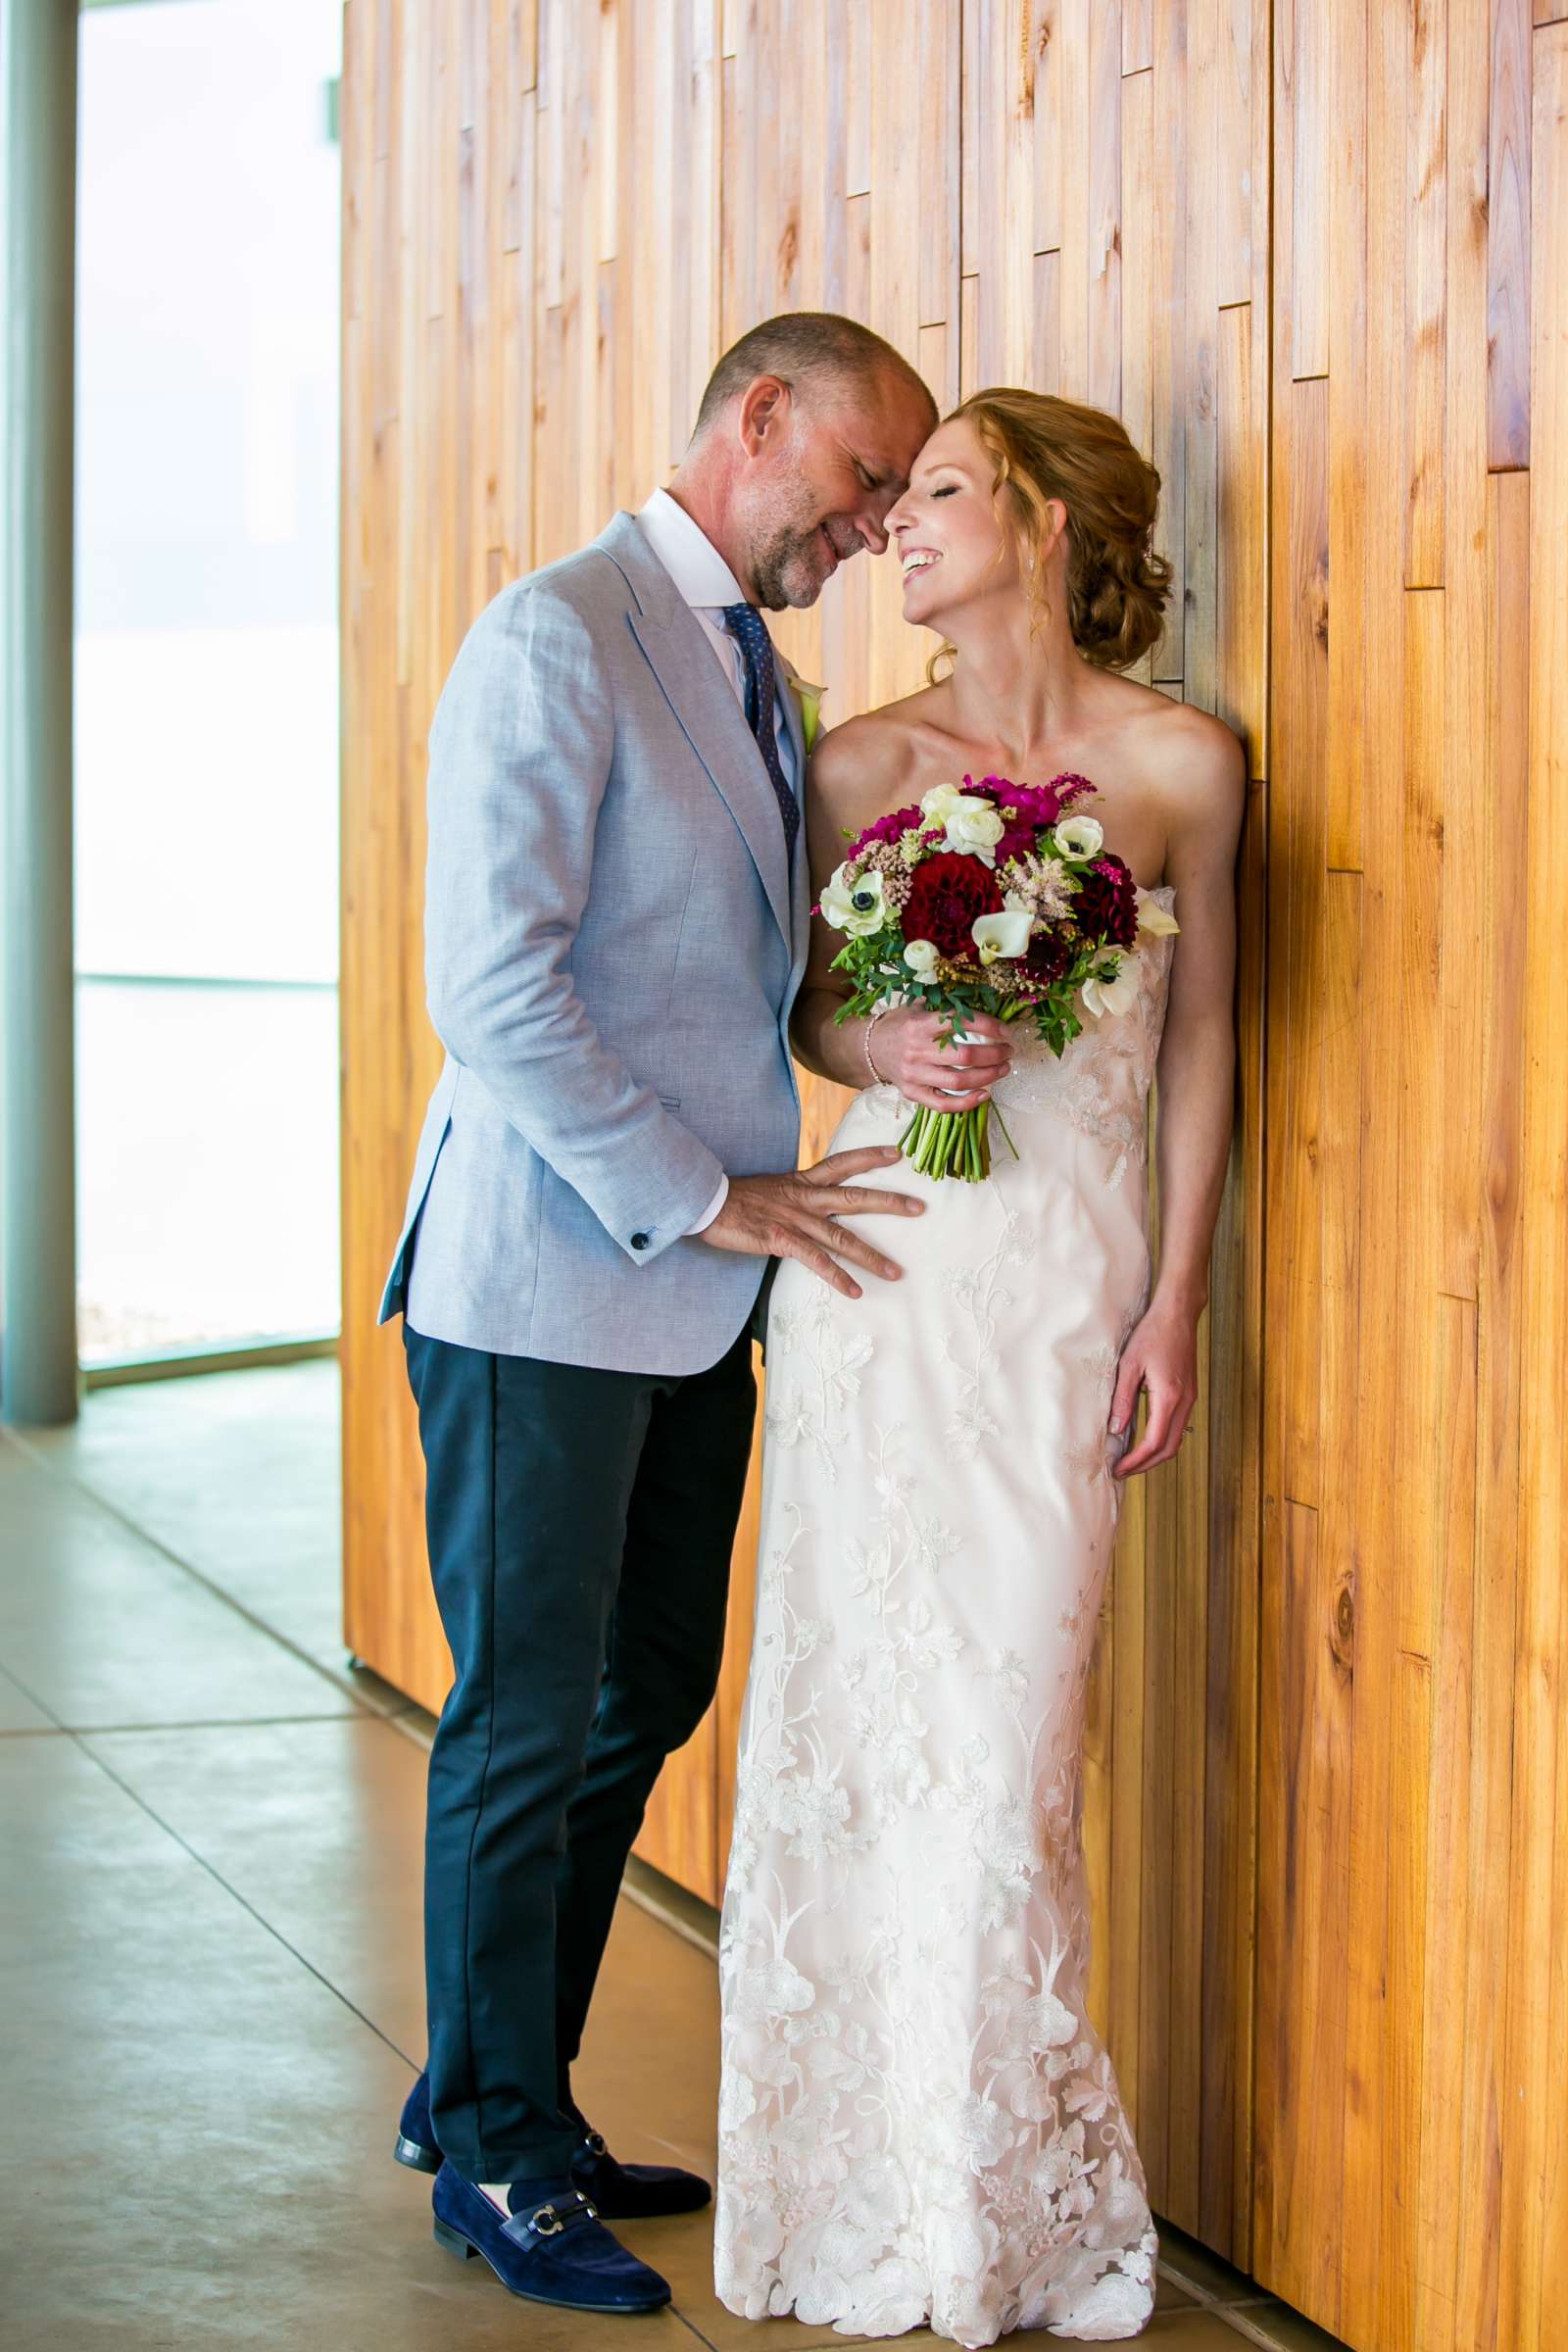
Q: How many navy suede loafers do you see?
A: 2